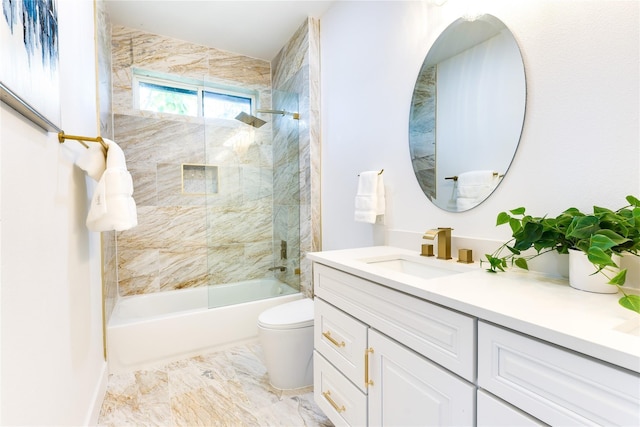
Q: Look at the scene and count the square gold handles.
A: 2